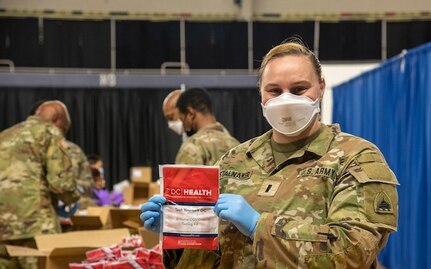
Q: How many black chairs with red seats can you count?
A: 0